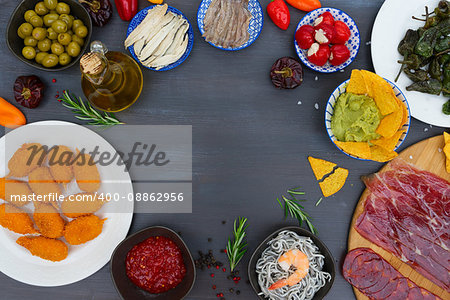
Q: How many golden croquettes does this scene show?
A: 10